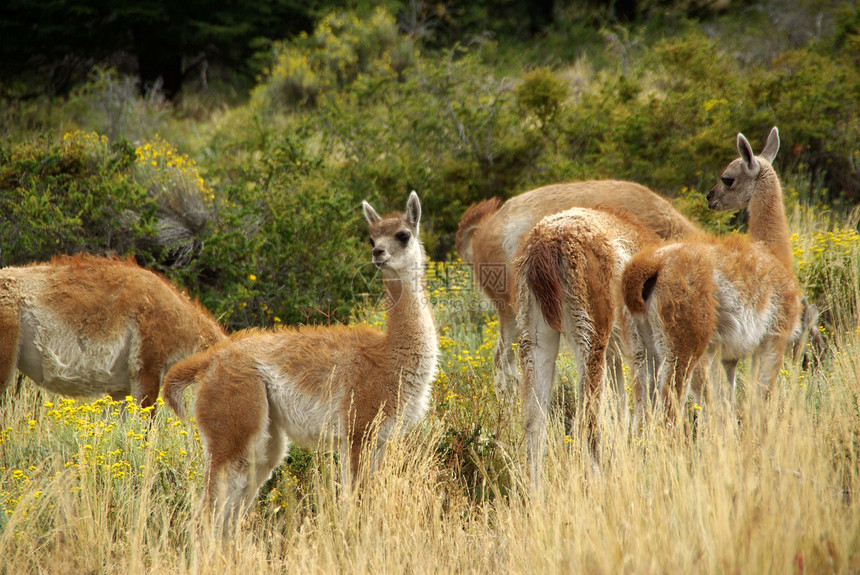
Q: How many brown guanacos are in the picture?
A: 5